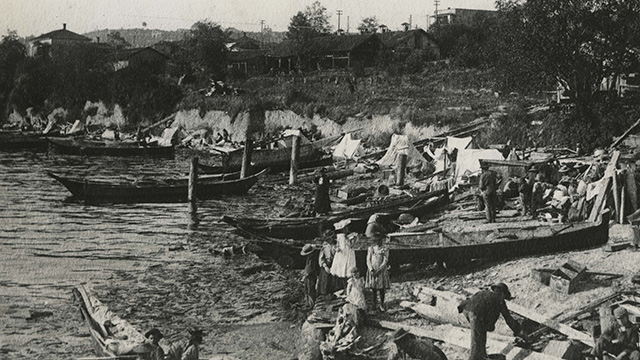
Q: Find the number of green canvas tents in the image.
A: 0